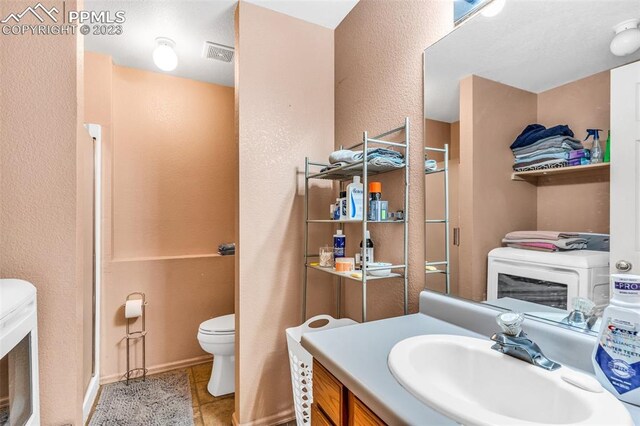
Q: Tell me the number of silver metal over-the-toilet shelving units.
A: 1